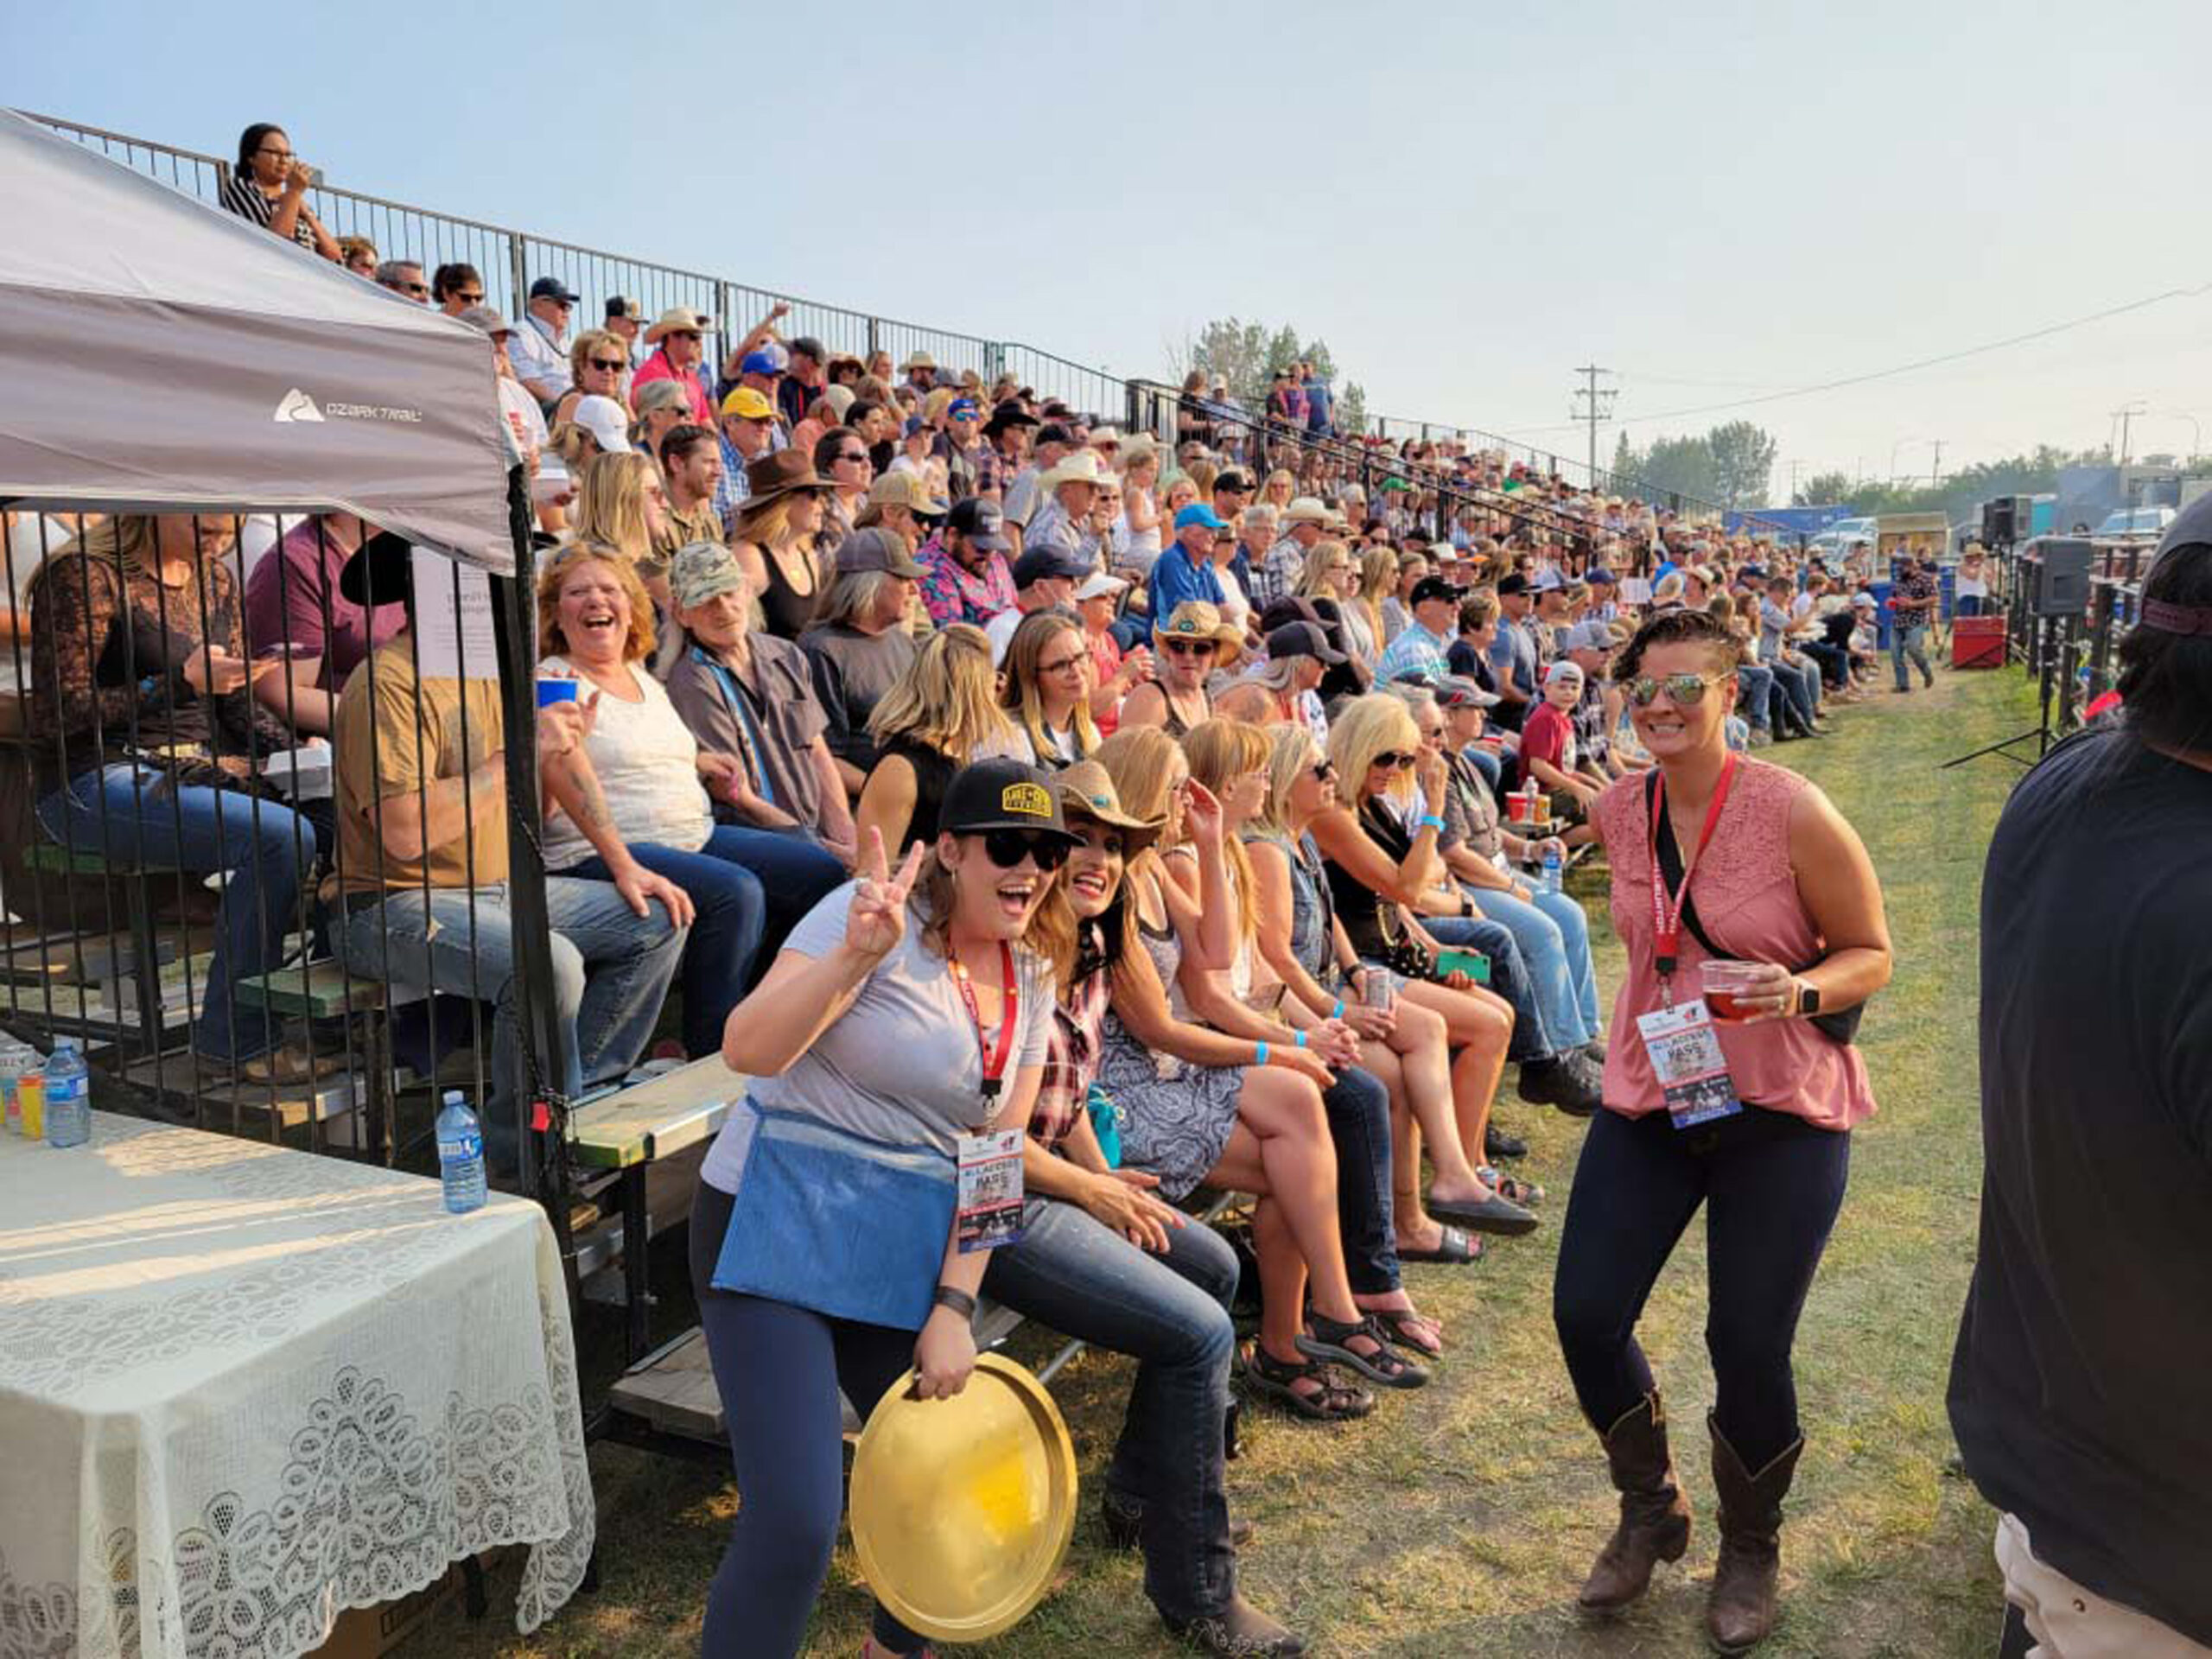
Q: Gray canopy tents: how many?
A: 1